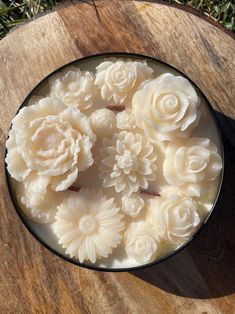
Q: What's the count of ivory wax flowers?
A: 13